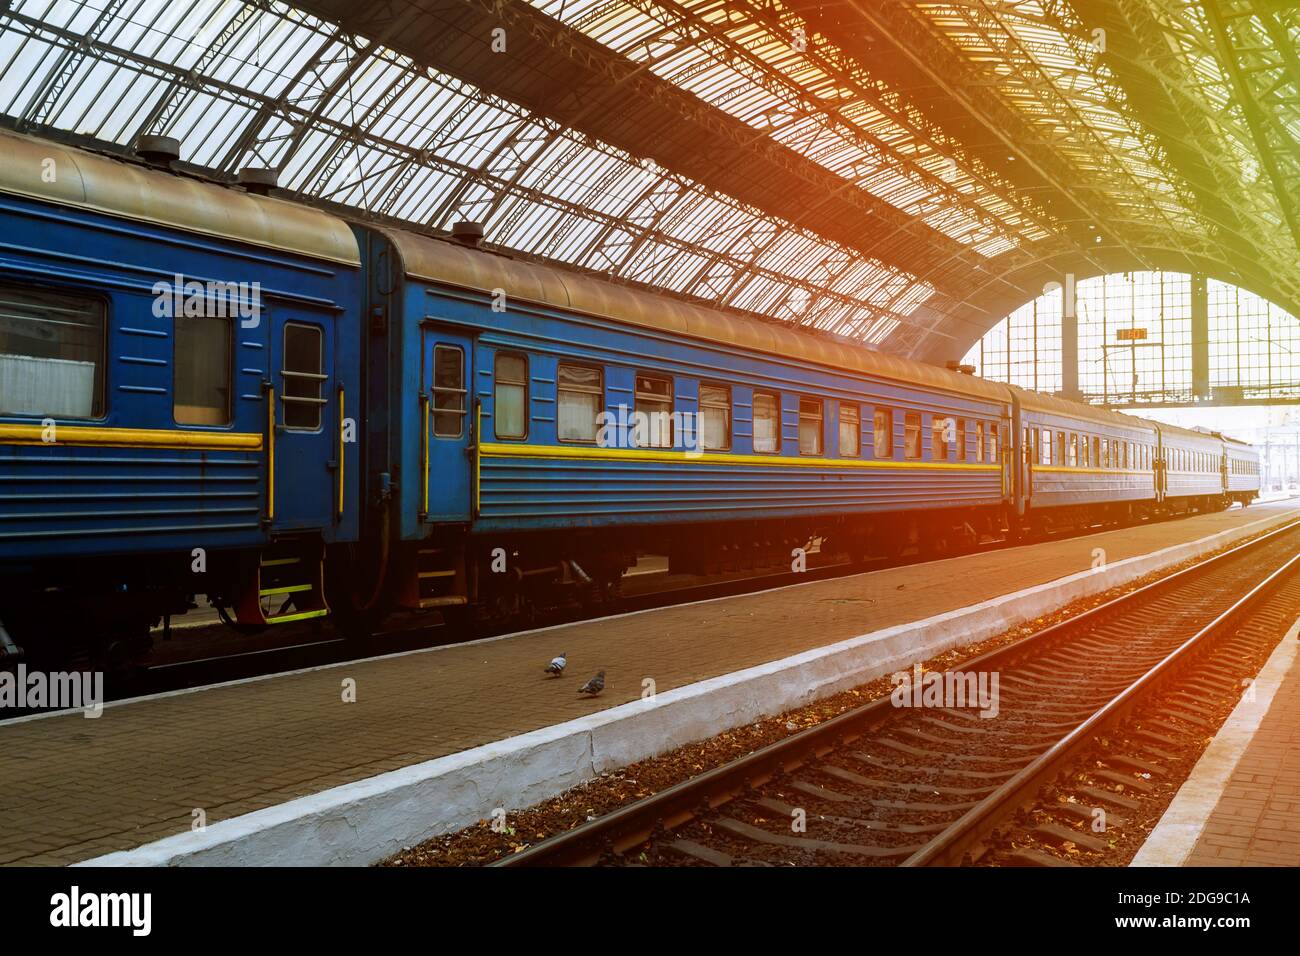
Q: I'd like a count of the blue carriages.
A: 5